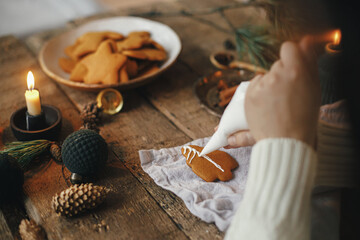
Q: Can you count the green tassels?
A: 1